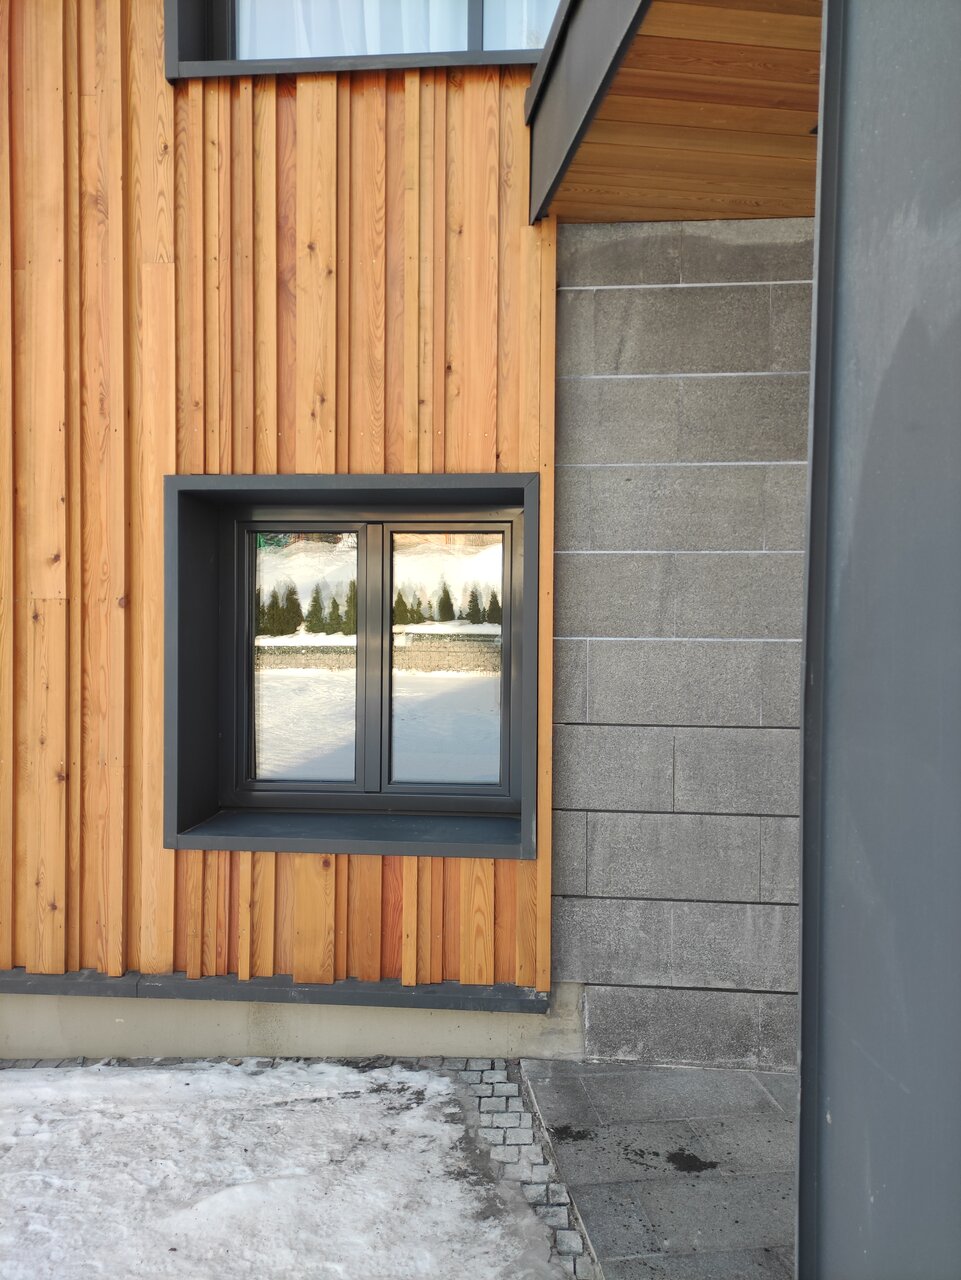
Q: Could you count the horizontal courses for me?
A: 10